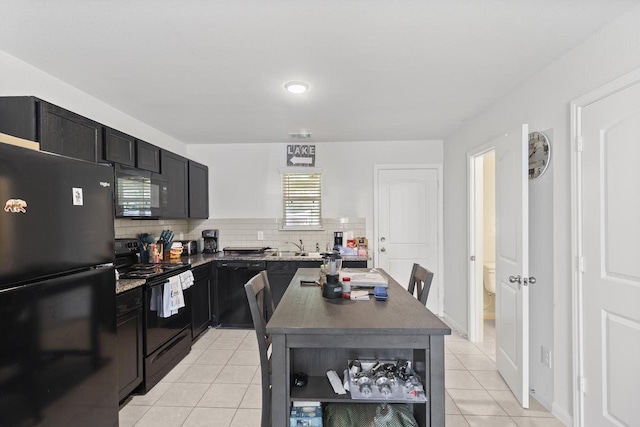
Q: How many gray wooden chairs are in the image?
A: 2